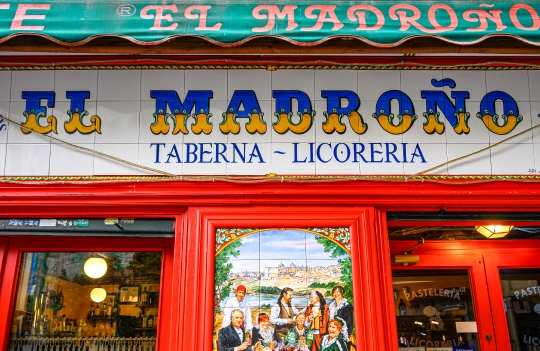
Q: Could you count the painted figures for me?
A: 8